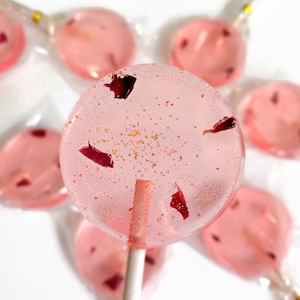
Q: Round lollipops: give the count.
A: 8